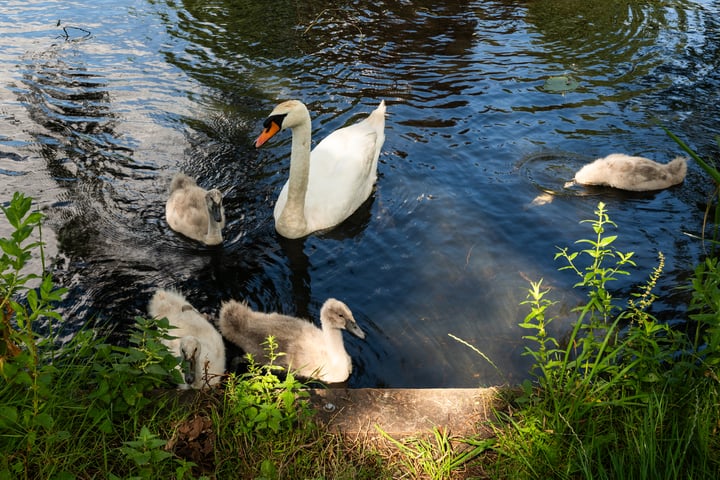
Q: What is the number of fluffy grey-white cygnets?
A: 4